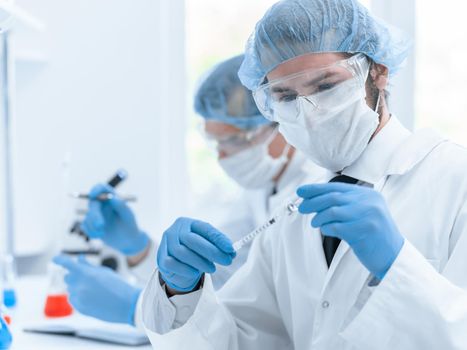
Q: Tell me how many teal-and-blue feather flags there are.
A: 0